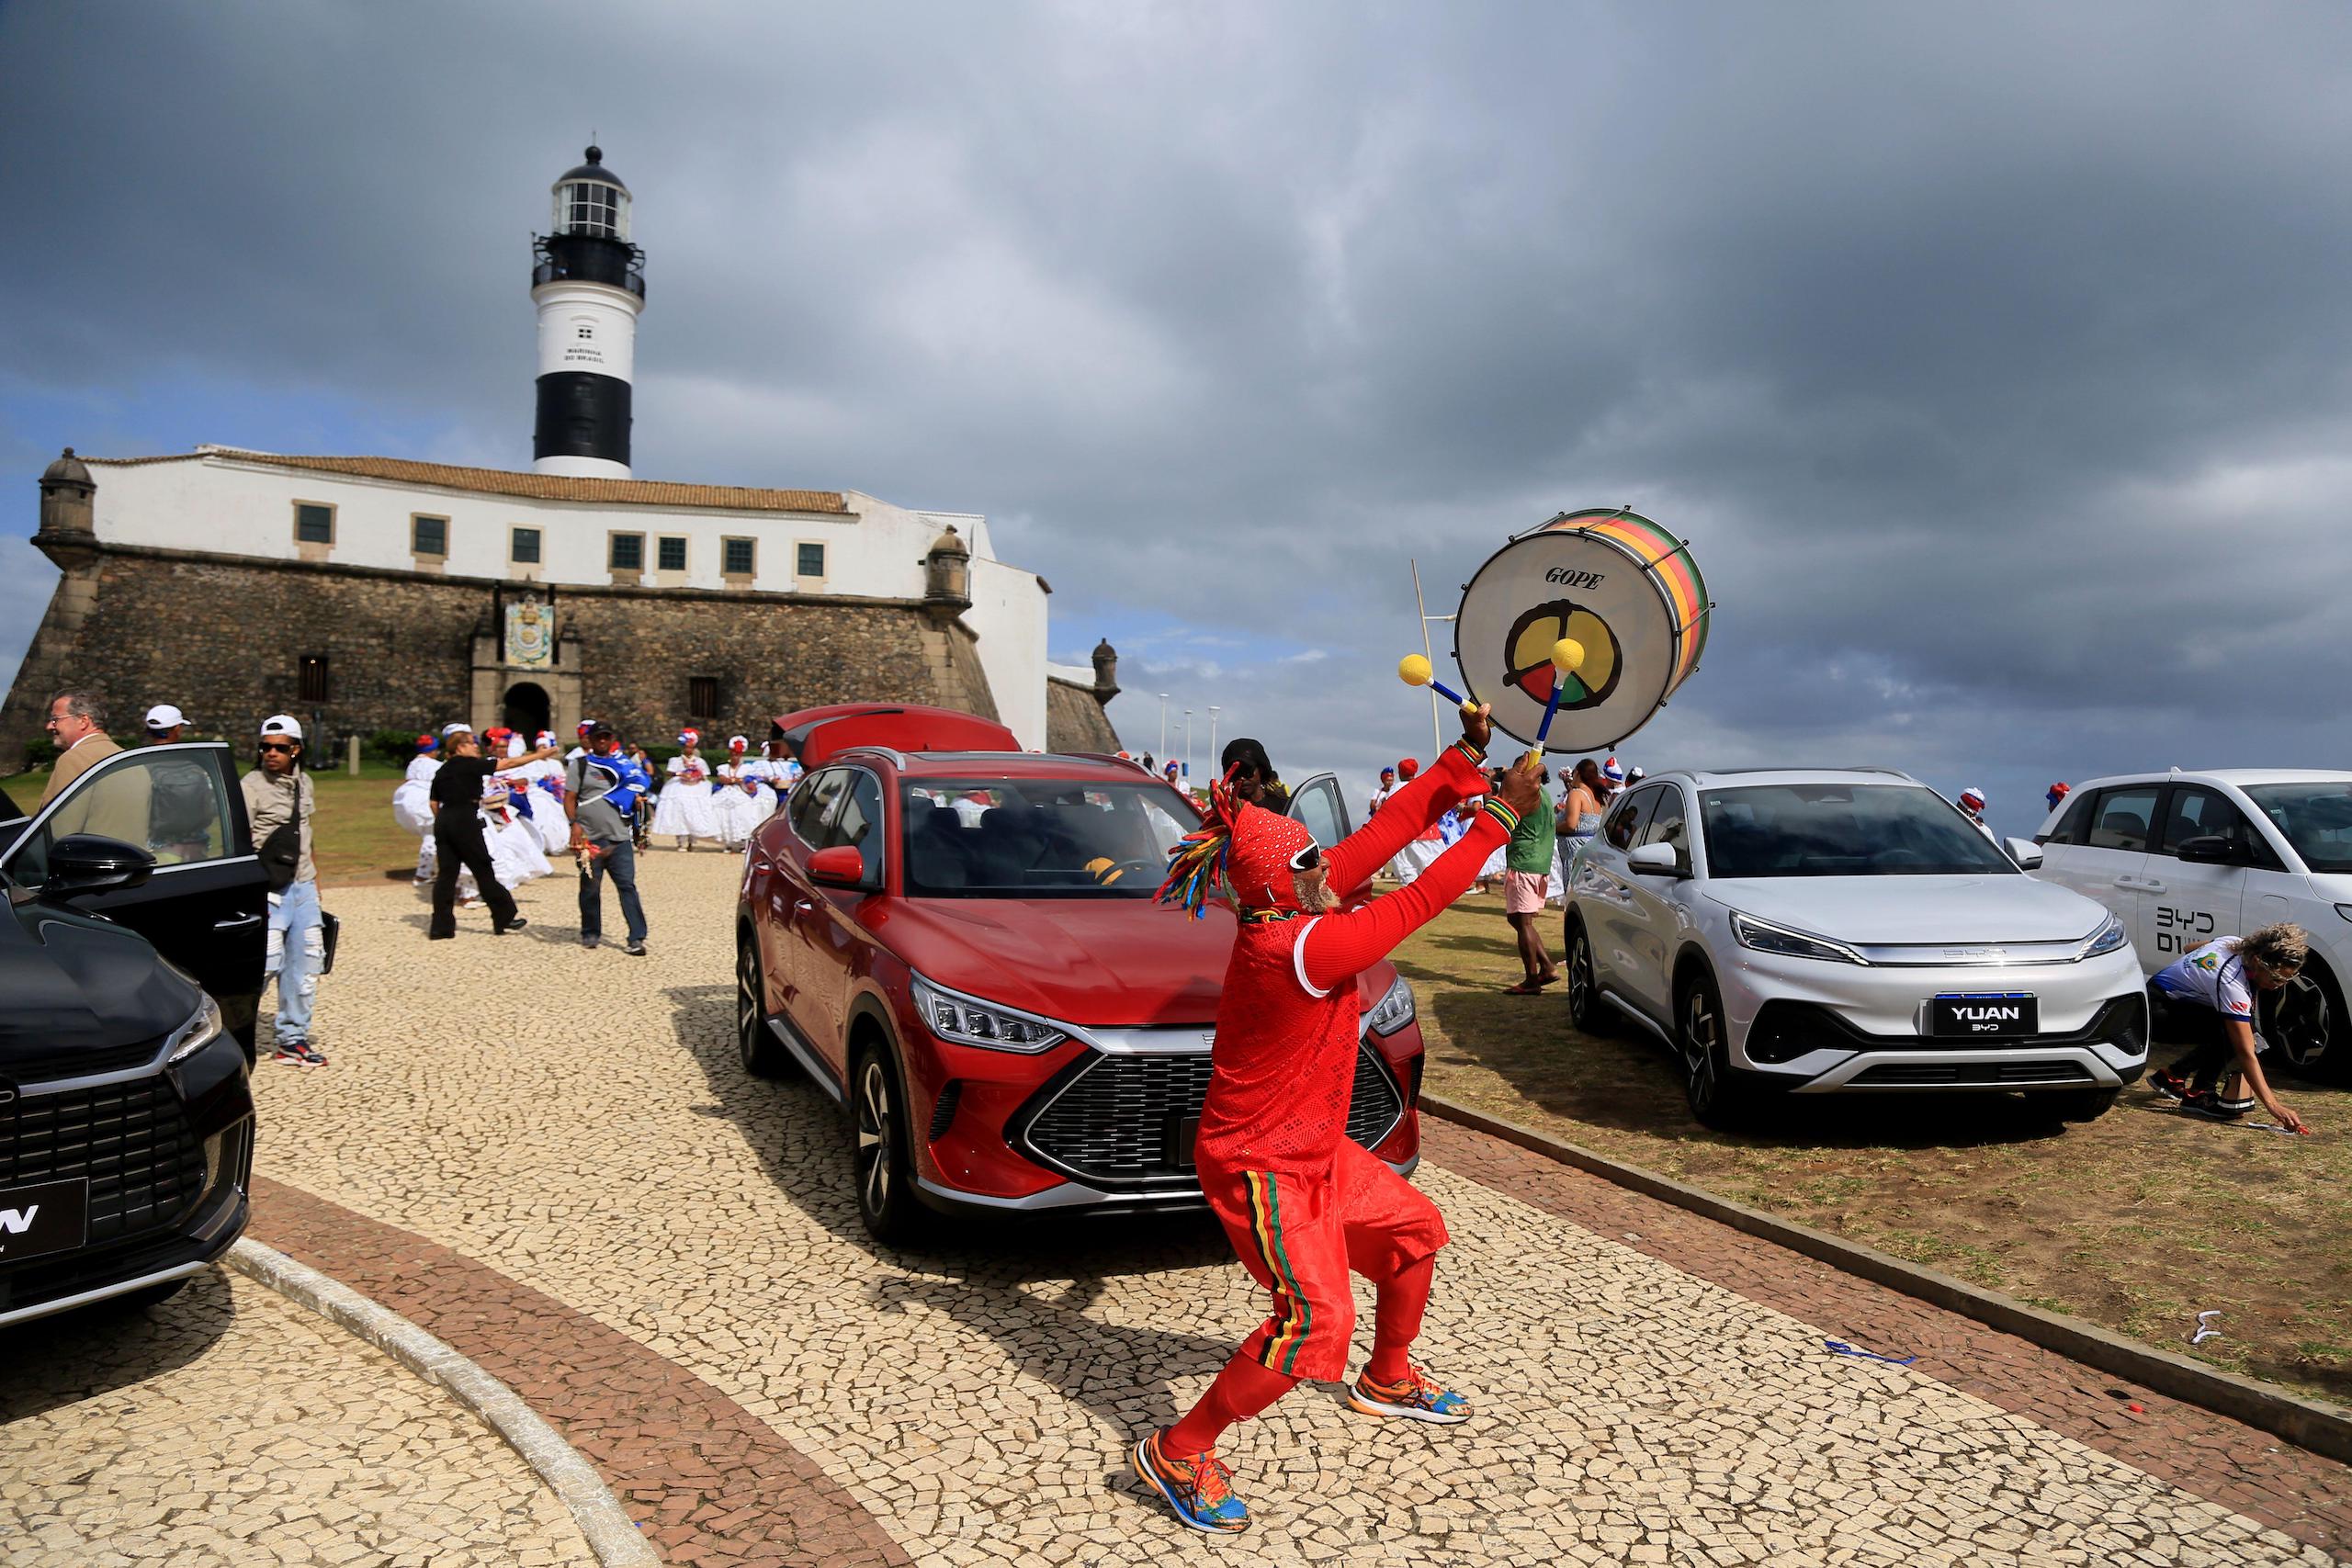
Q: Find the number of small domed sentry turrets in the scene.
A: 3